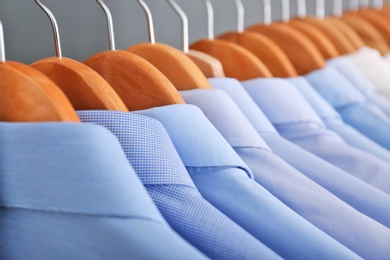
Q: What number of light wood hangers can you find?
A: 1